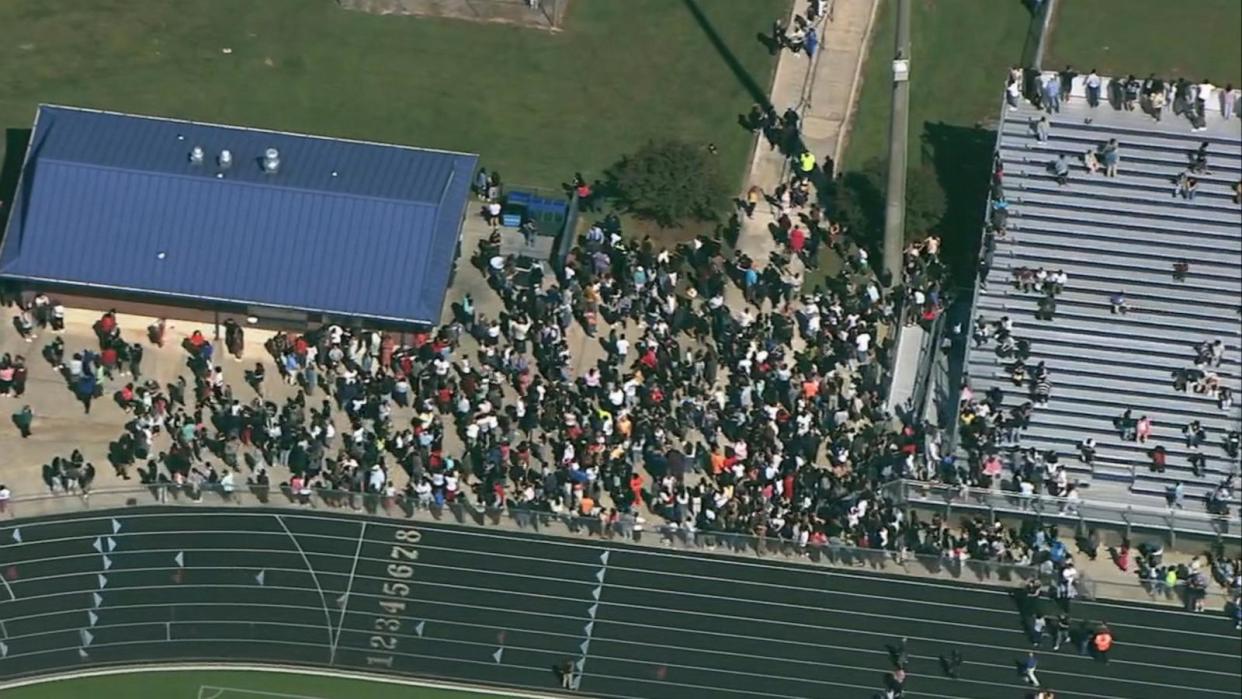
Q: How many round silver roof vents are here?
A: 3